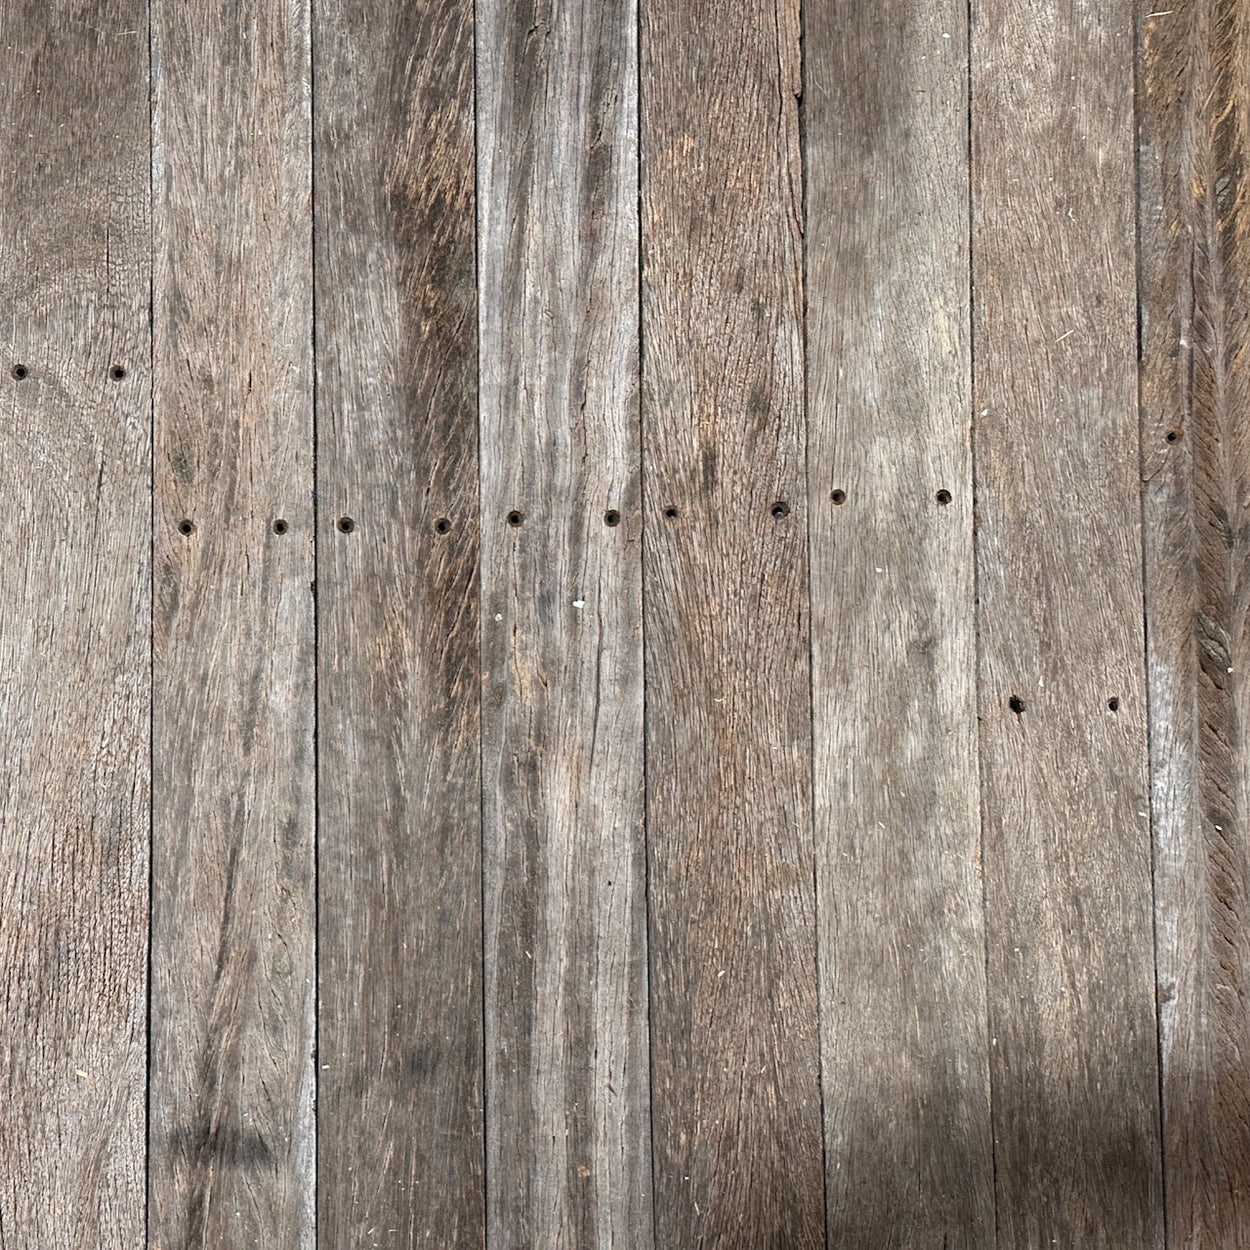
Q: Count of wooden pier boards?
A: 8